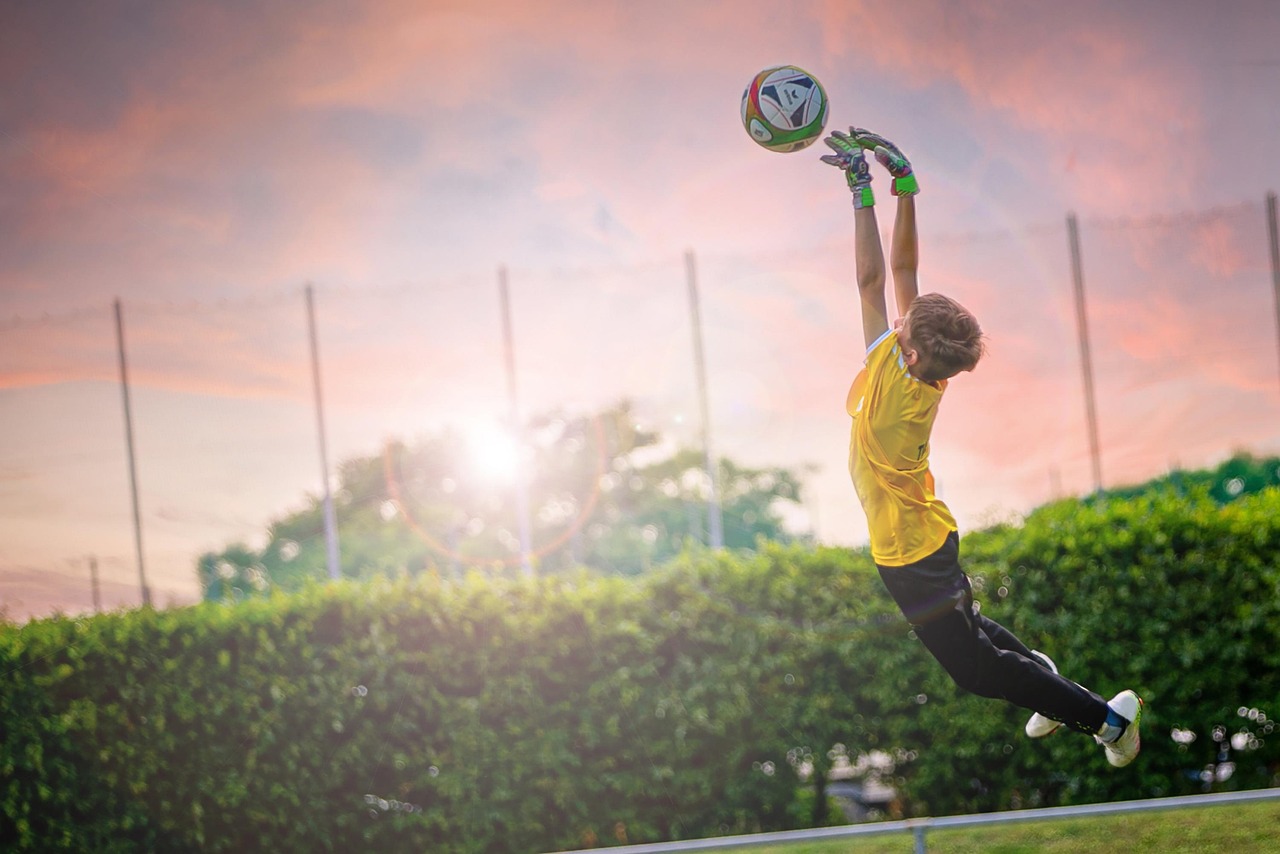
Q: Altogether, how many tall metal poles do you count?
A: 6